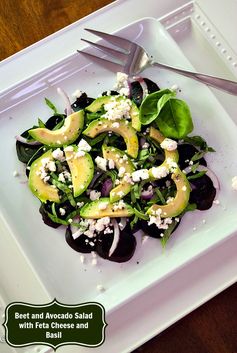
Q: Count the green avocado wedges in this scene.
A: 9